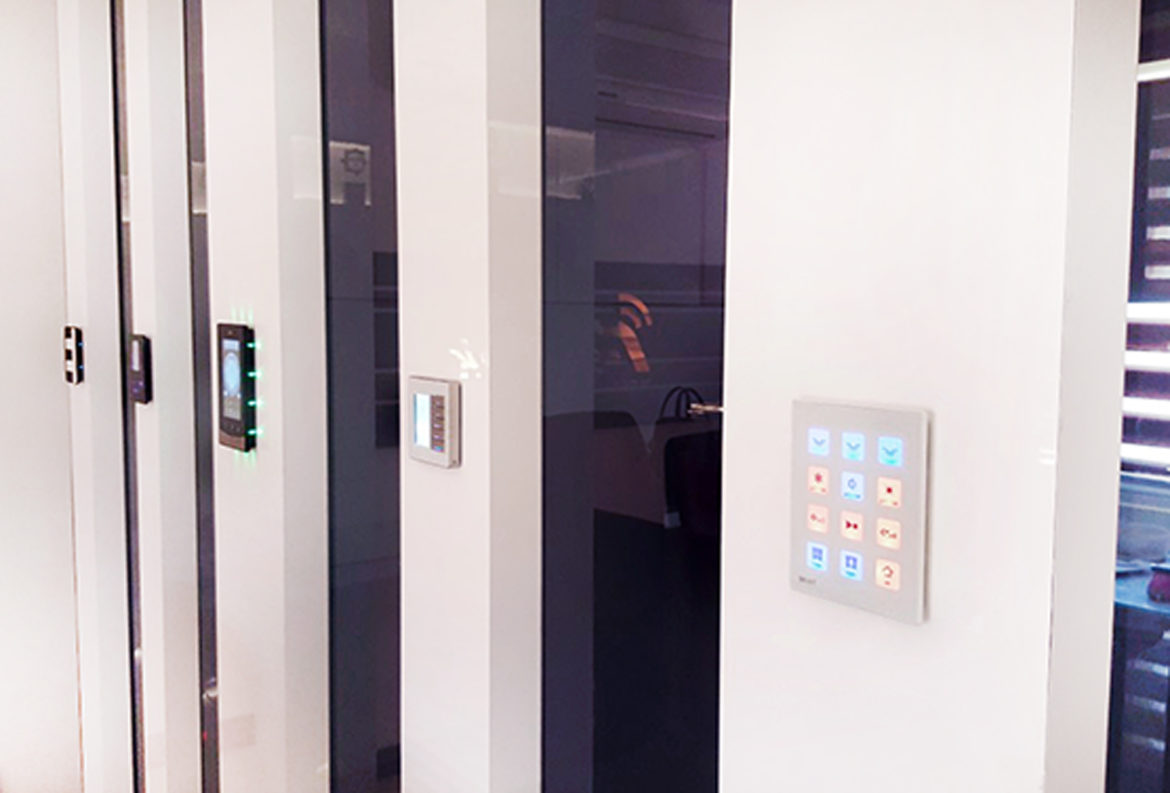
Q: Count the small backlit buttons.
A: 12